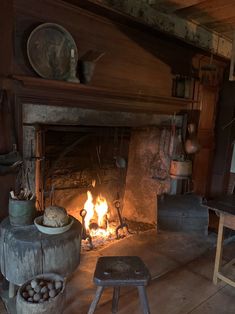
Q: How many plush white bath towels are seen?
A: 0